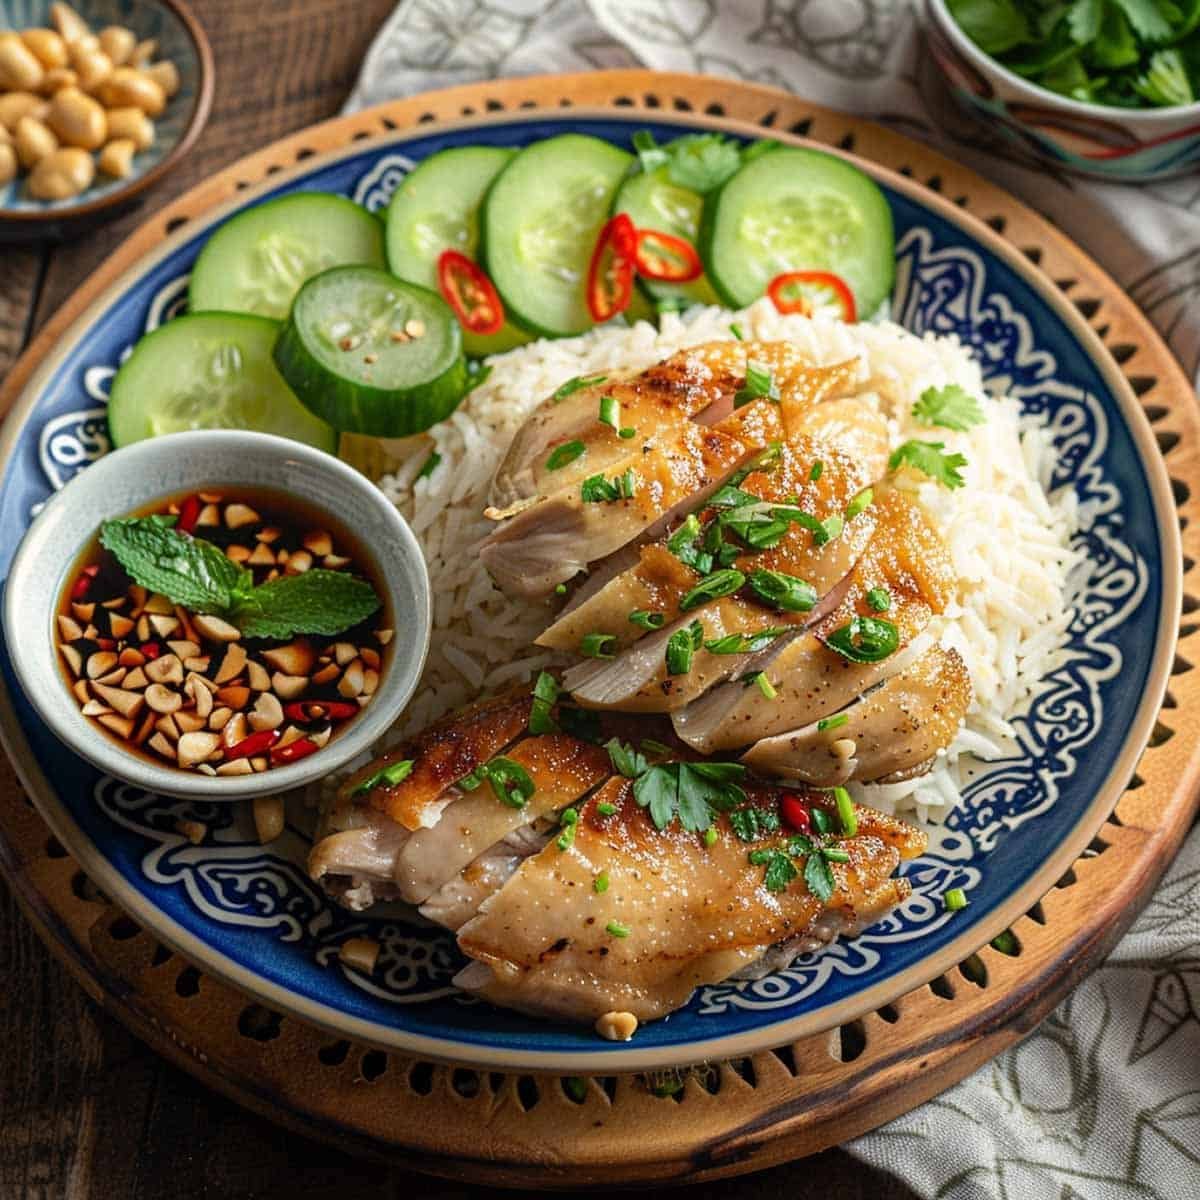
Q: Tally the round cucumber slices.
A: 7